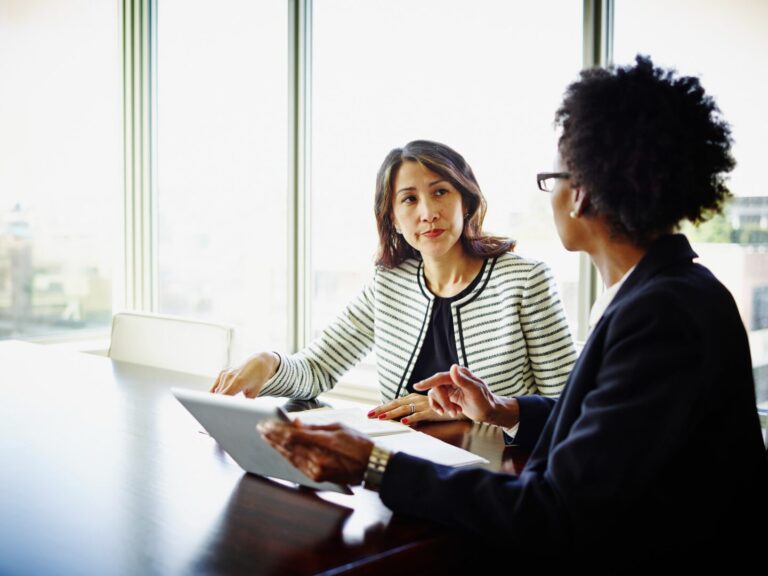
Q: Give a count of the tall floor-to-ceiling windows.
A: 4